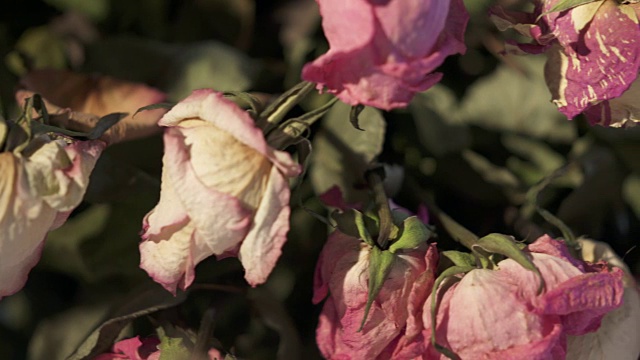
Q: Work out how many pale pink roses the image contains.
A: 2